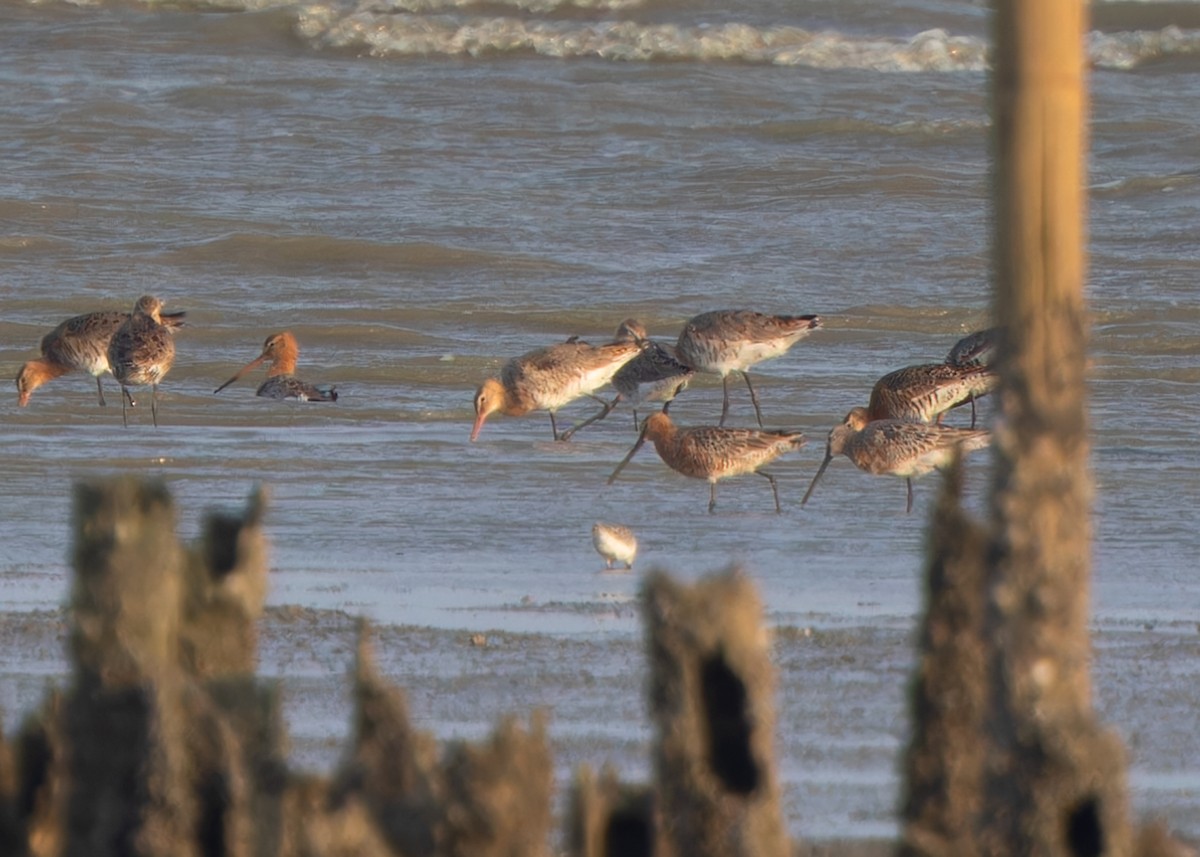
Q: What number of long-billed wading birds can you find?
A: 10